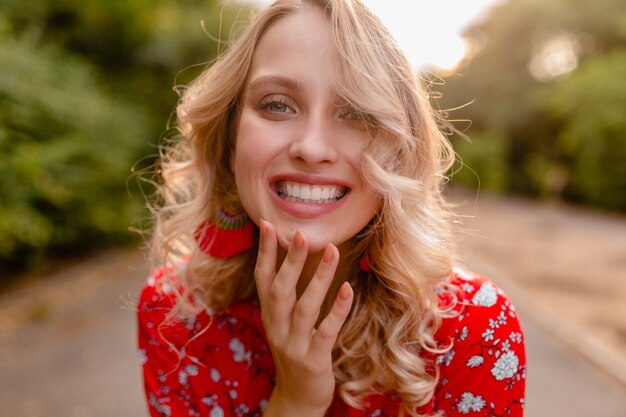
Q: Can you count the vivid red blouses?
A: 1